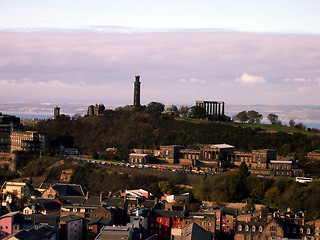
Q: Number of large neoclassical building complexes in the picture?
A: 1